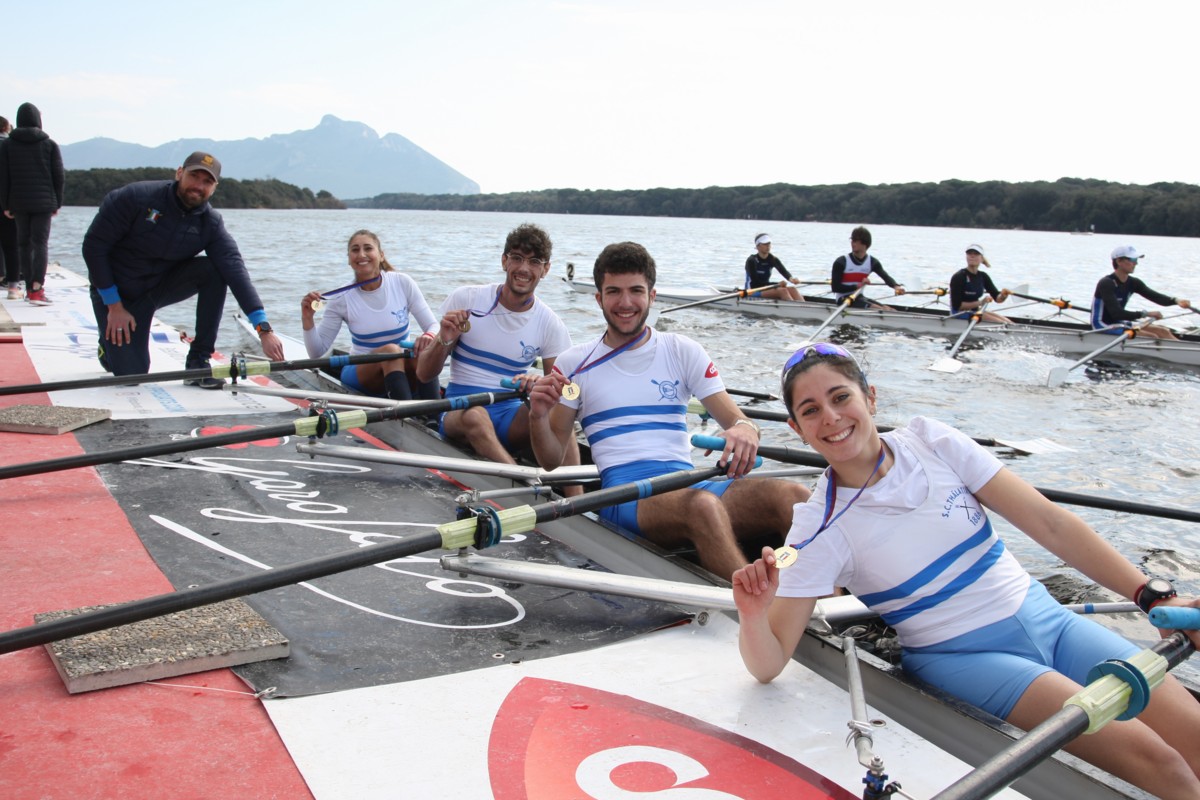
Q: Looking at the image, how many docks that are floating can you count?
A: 1